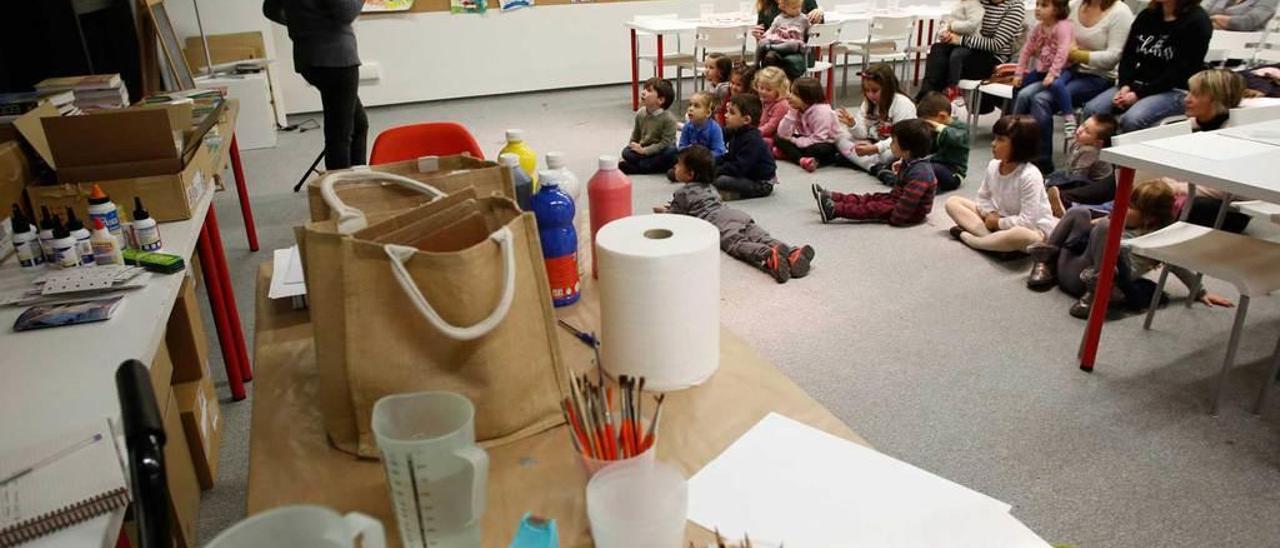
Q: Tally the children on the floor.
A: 14